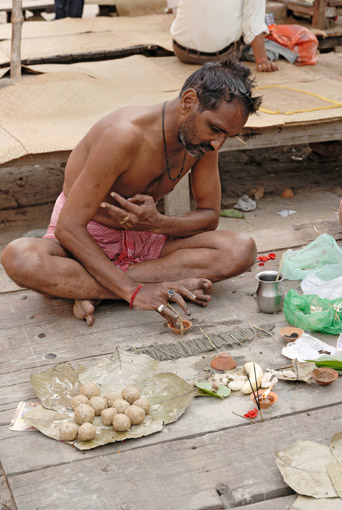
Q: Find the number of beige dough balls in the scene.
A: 13